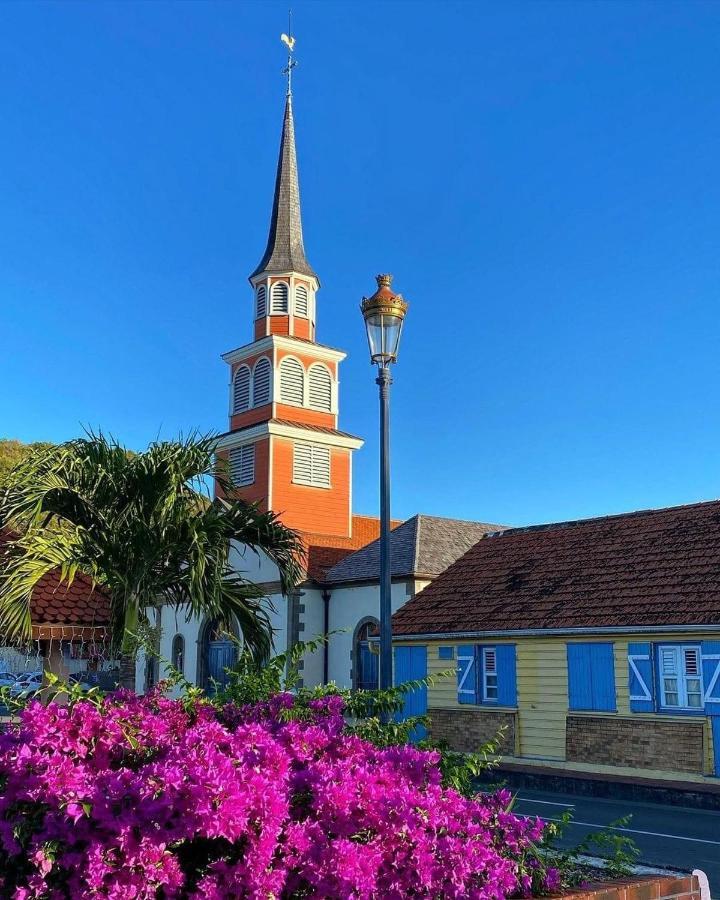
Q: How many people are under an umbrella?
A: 0